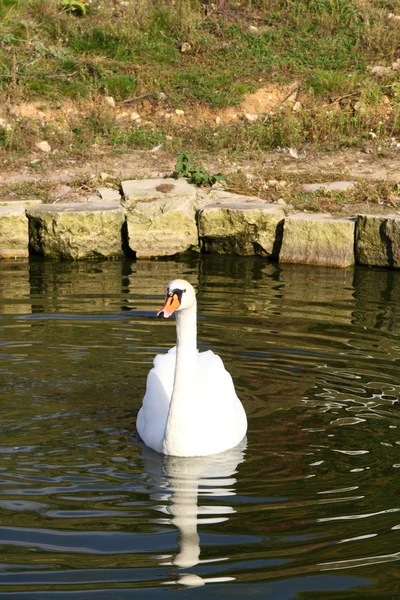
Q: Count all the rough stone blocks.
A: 6